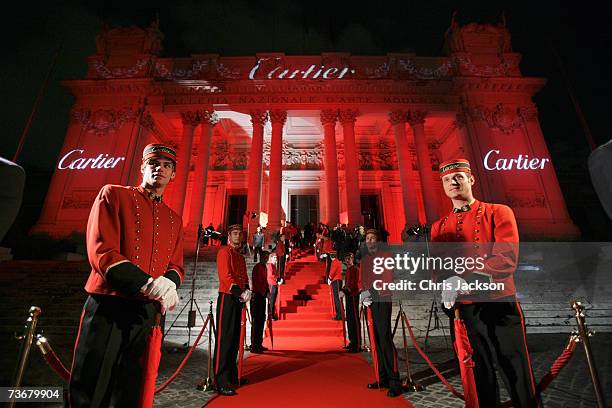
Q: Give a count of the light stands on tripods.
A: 2